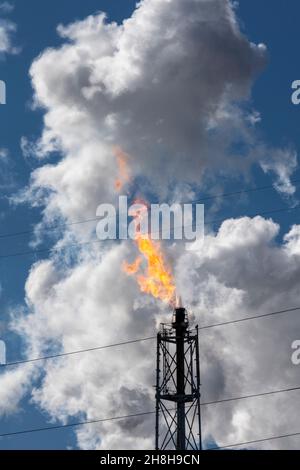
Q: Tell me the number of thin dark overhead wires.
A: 5